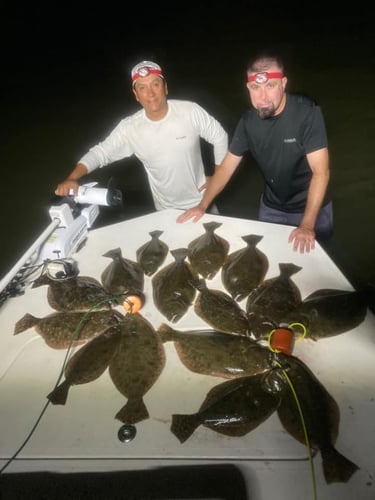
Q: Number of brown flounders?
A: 15